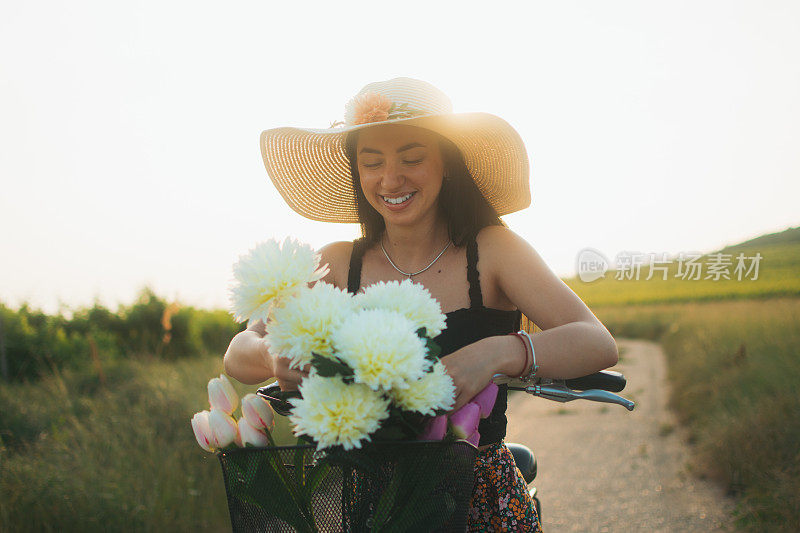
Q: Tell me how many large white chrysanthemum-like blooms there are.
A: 6